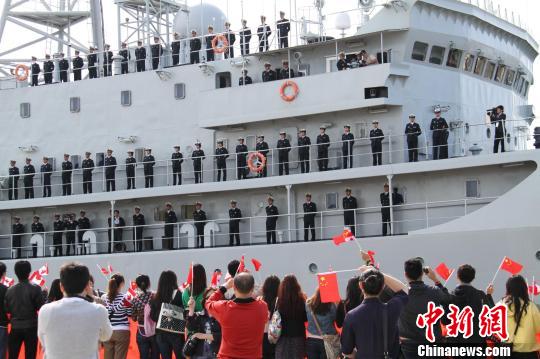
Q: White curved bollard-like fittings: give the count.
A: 4